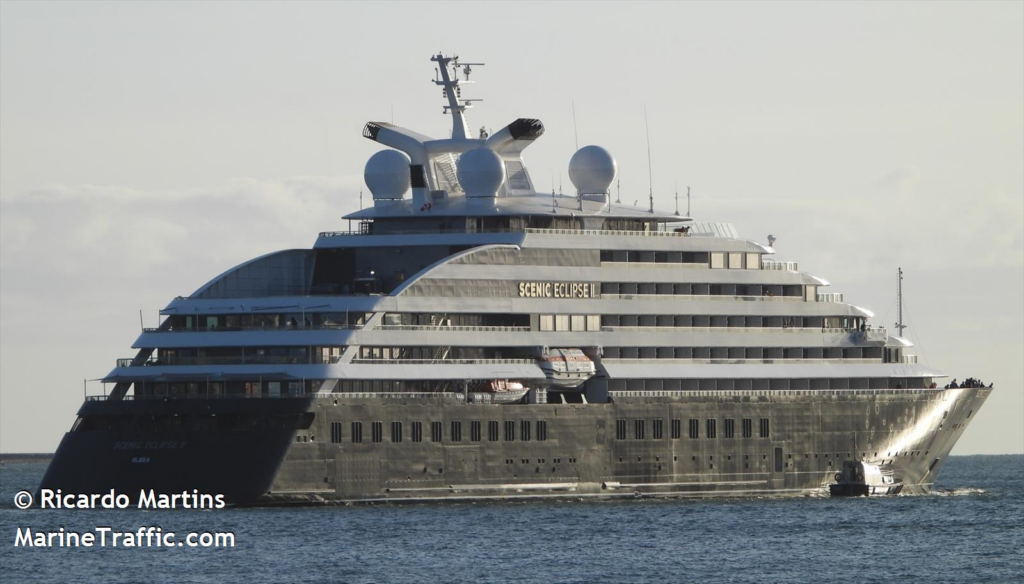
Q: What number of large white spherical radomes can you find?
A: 3